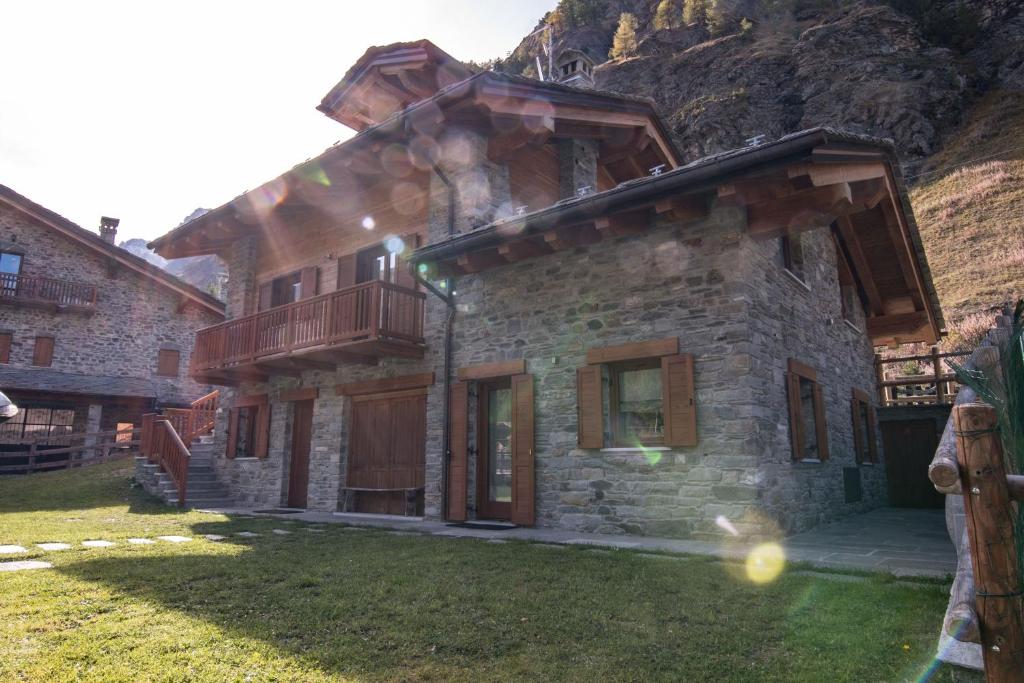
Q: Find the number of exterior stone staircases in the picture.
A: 1